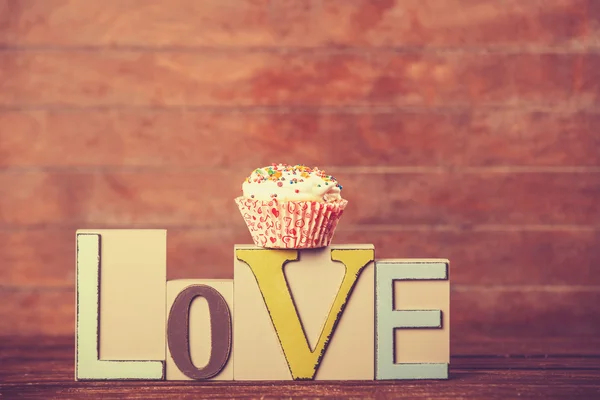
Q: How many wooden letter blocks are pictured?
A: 4